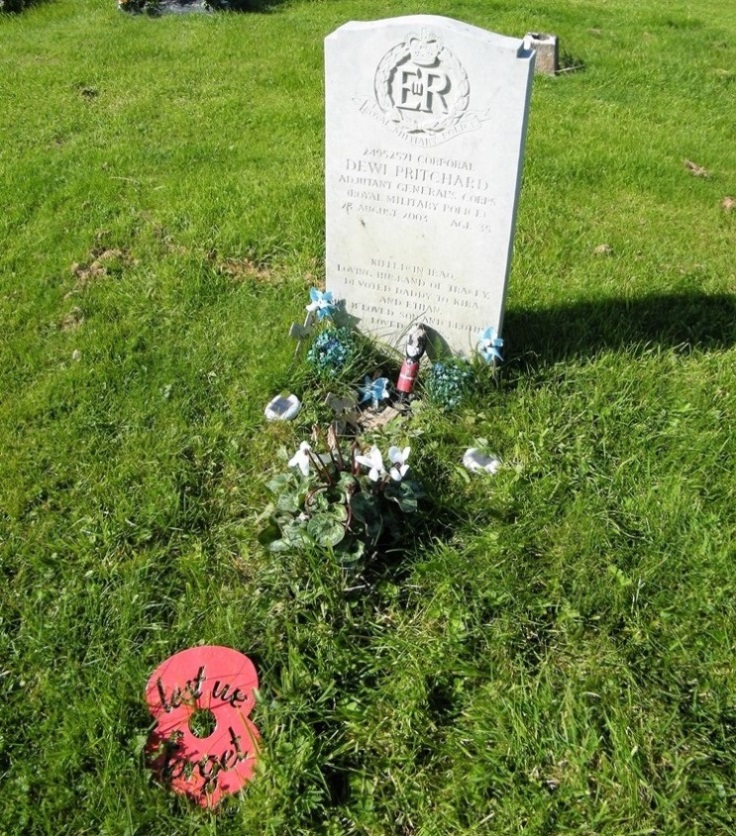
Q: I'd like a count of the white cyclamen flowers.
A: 3